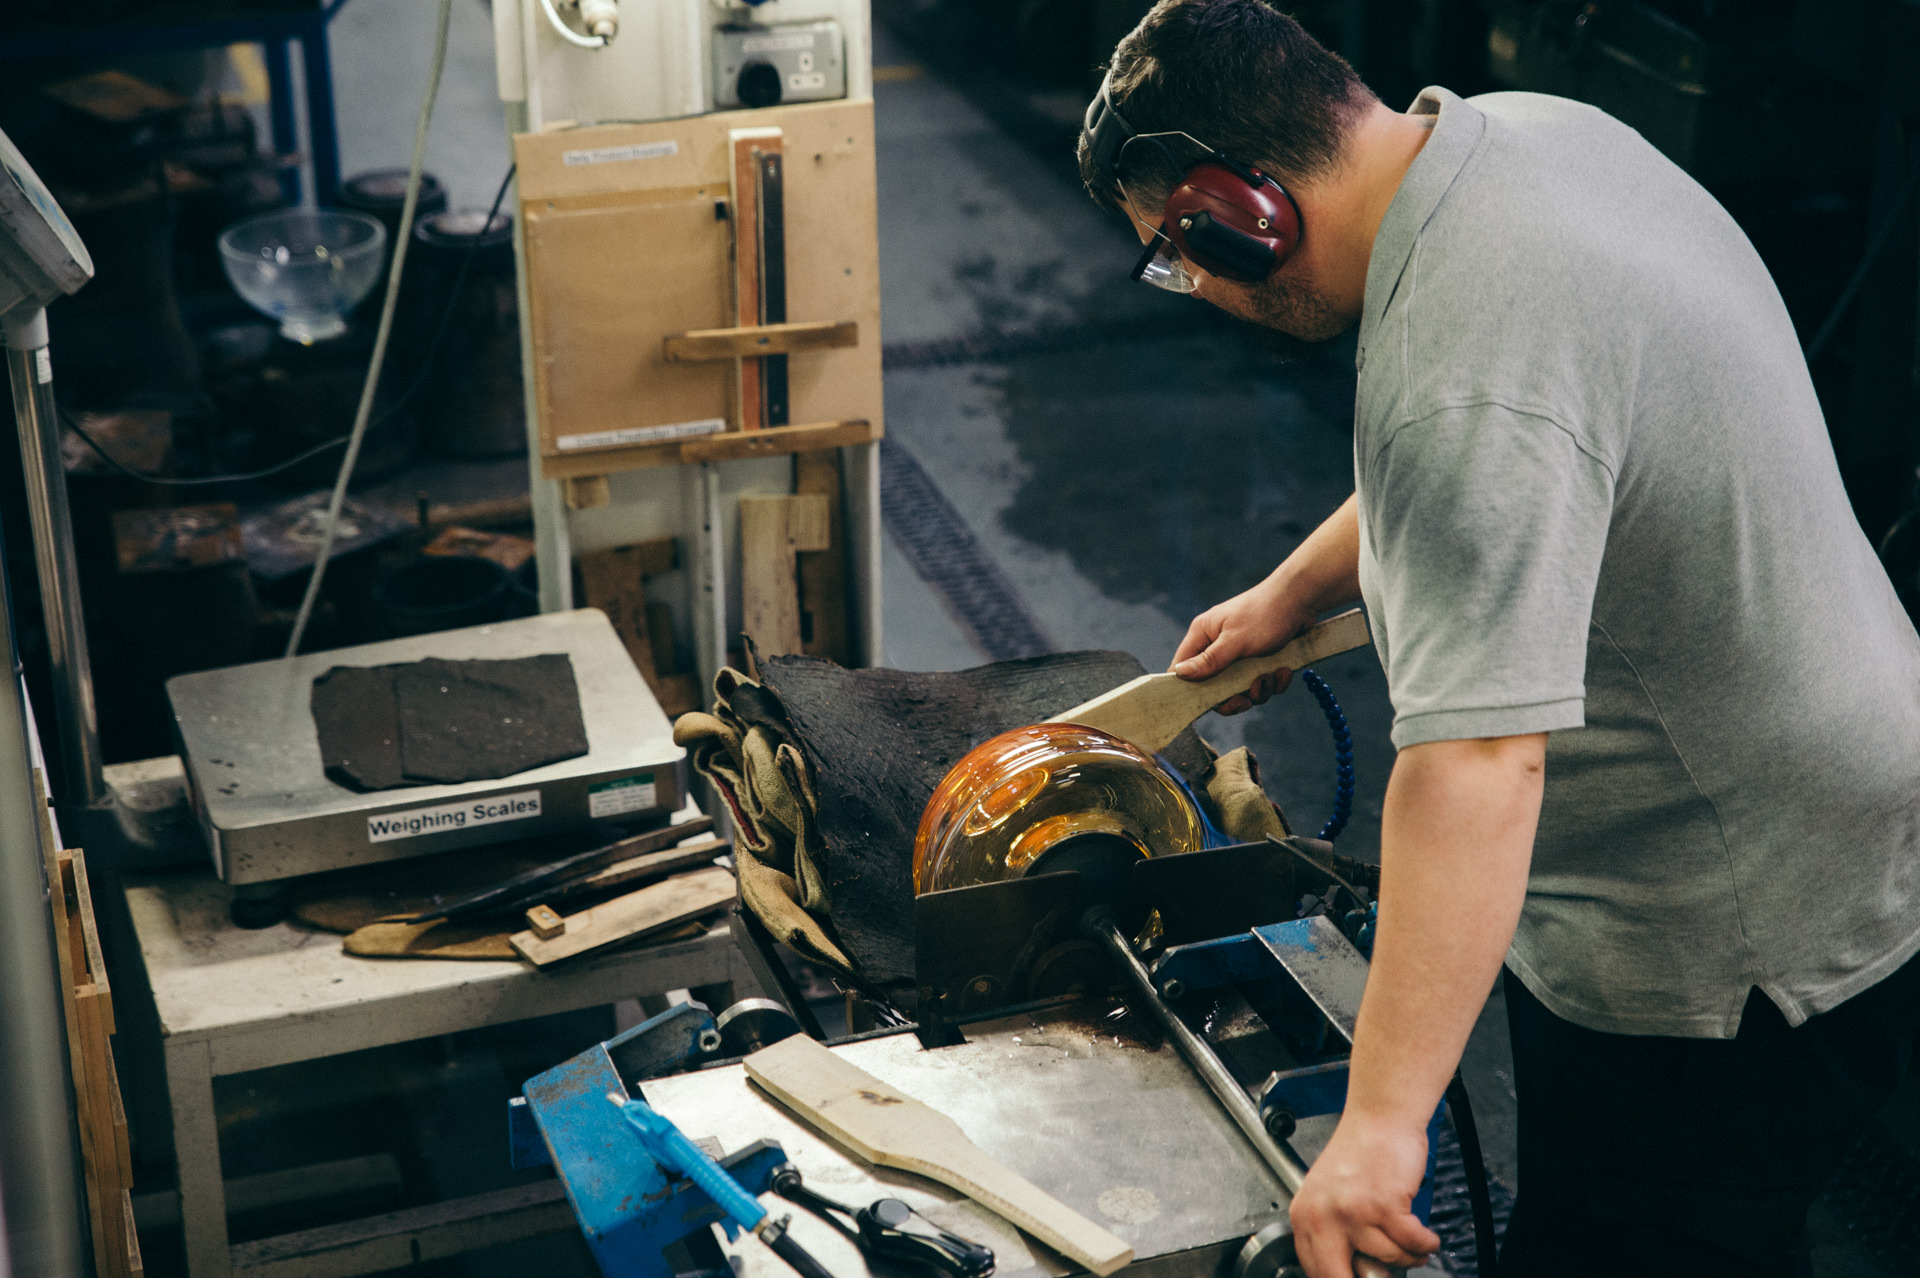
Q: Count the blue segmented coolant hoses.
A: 1